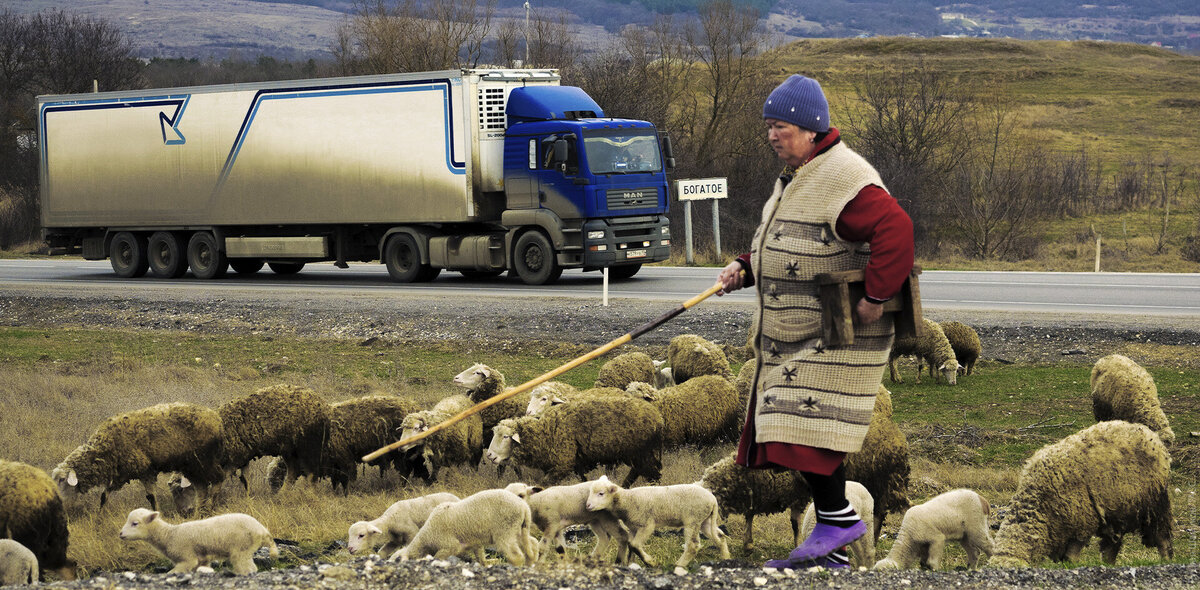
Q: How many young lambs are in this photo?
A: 8